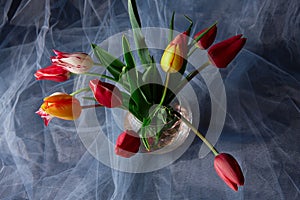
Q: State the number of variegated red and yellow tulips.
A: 2